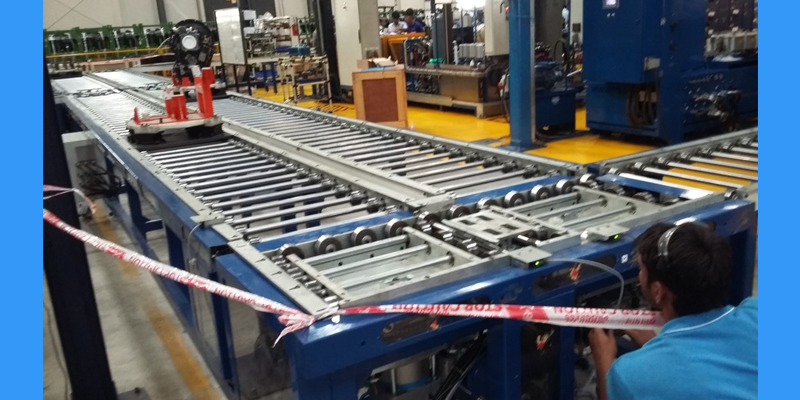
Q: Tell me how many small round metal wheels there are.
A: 11